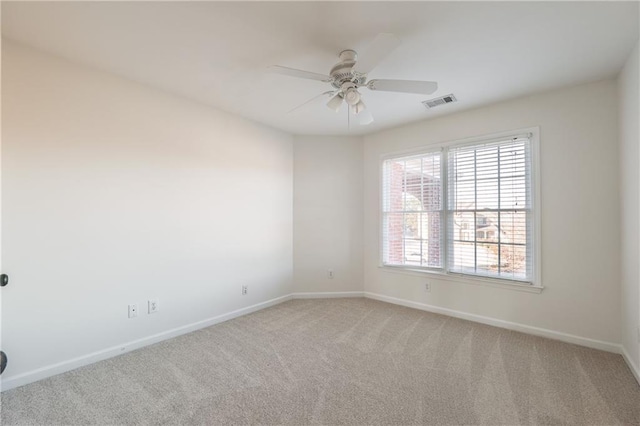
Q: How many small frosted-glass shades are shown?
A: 3